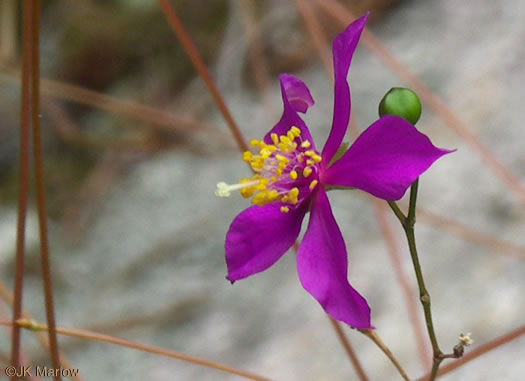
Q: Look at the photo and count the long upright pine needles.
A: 2